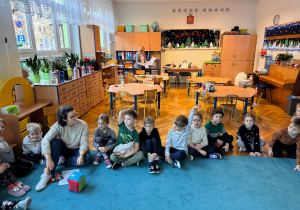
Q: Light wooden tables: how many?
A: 4